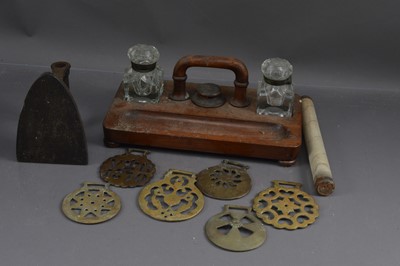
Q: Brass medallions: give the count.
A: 6